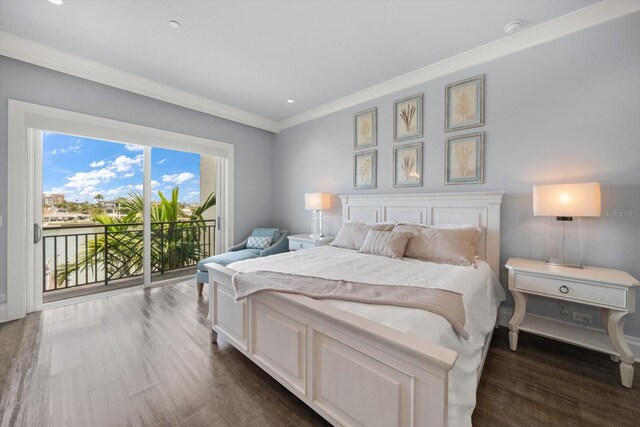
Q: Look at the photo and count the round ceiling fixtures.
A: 4